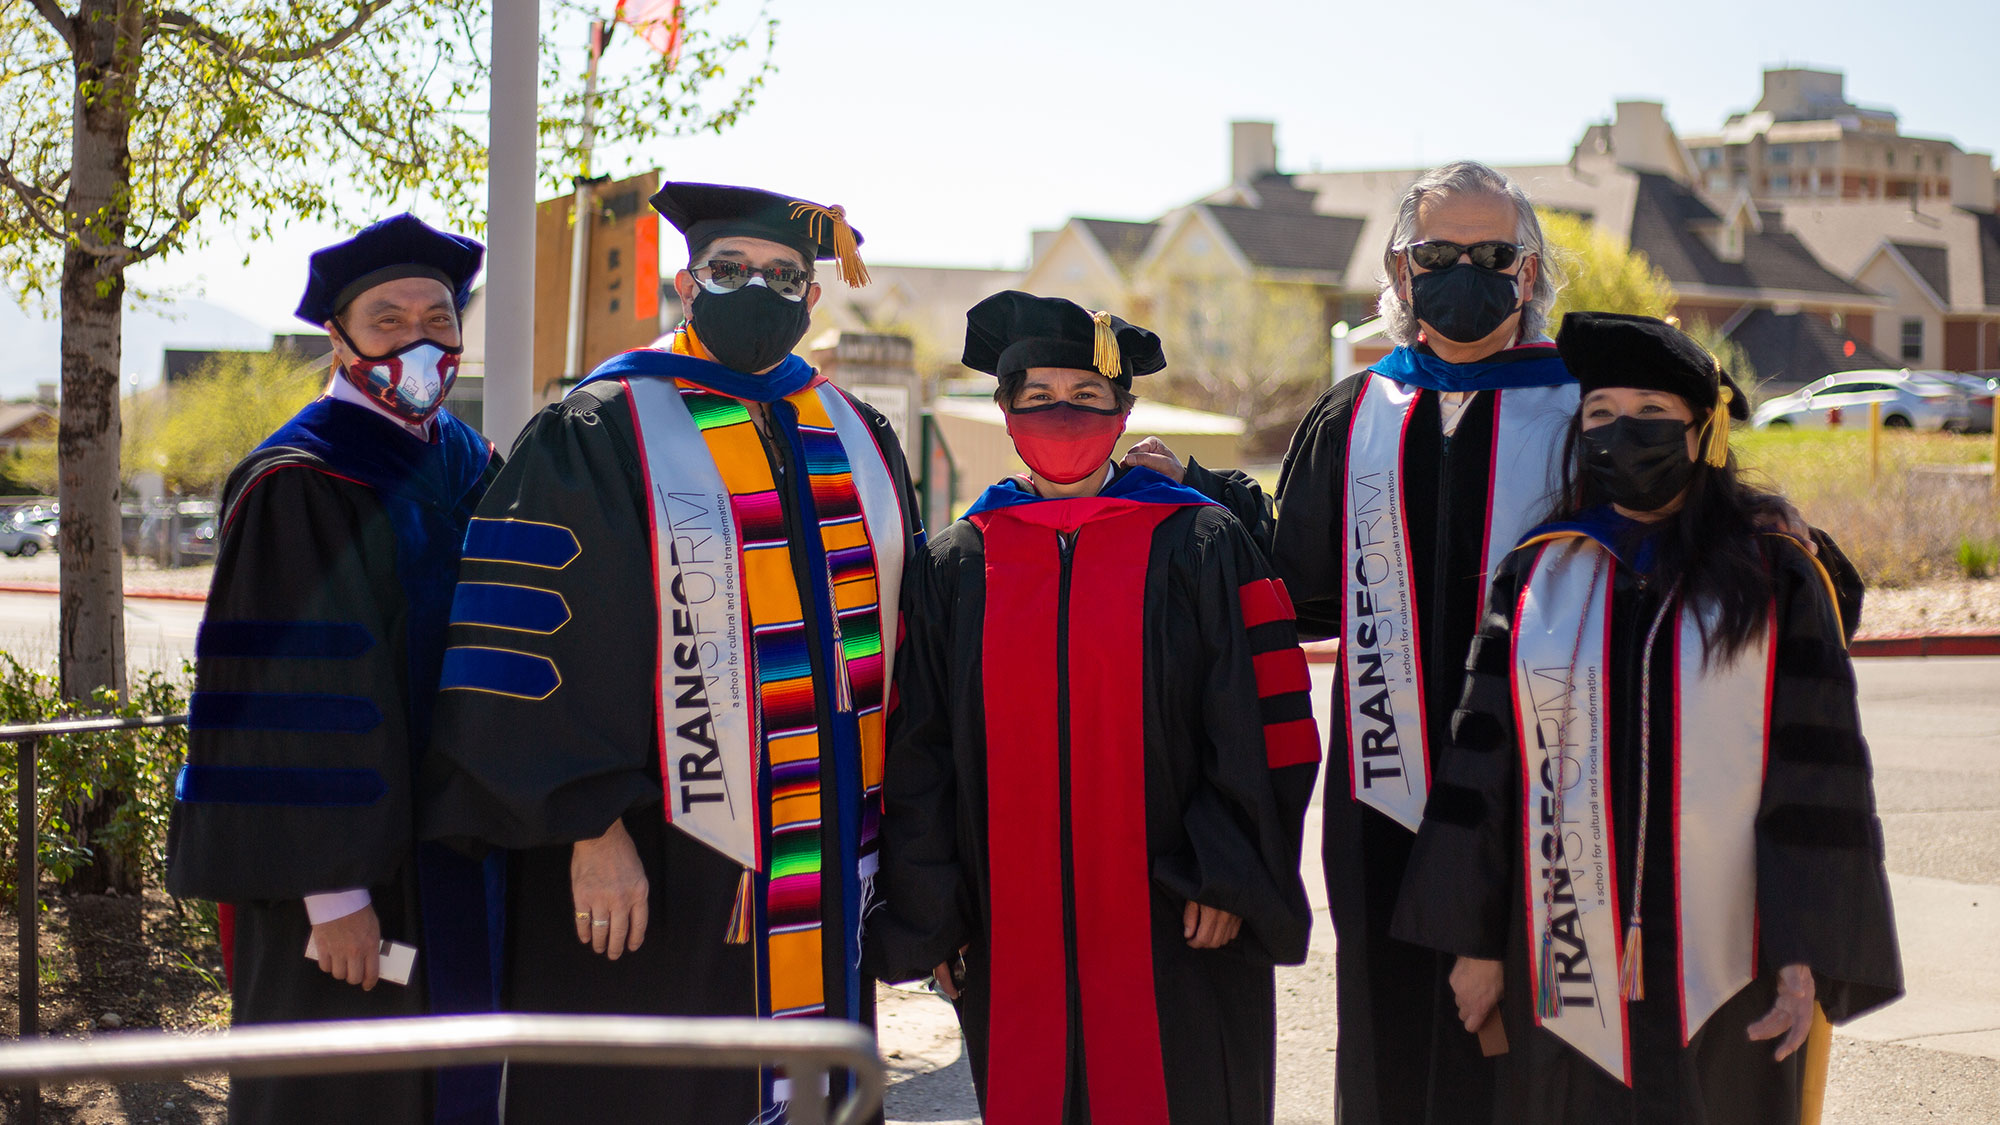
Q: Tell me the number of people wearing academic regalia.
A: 5